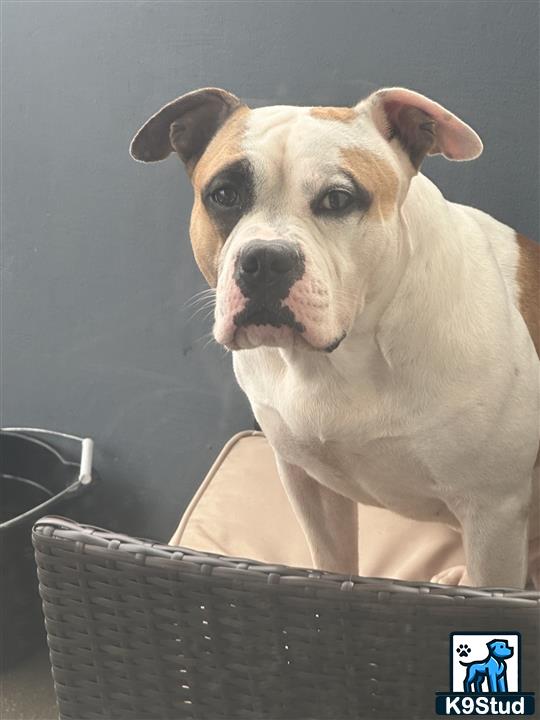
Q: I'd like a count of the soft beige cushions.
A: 1